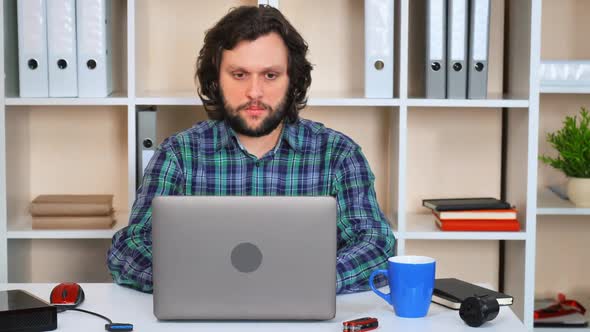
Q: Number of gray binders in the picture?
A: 4